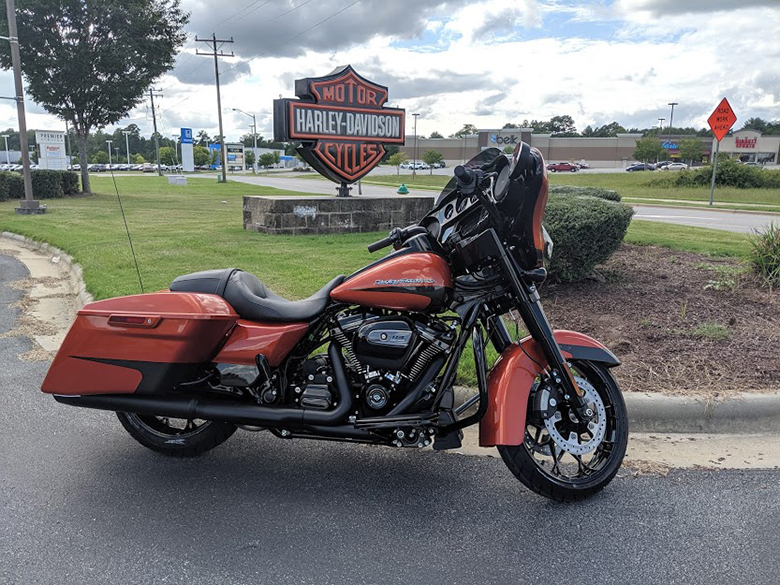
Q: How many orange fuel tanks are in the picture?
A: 1